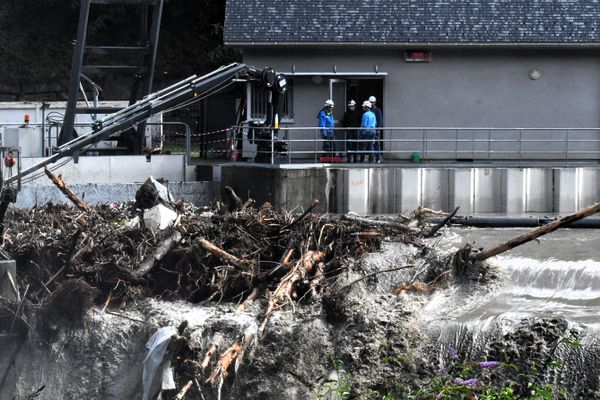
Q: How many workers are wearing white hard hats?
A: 4